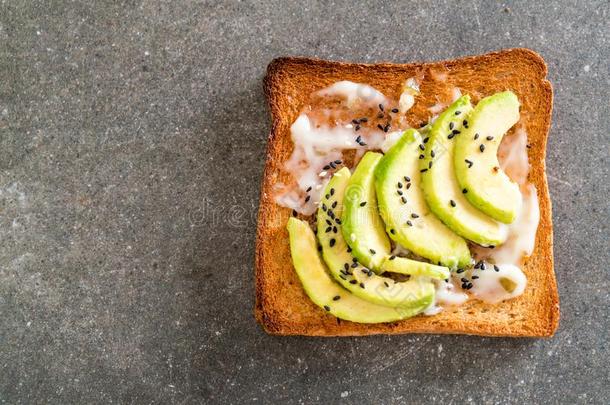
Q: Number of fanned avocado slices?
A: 6